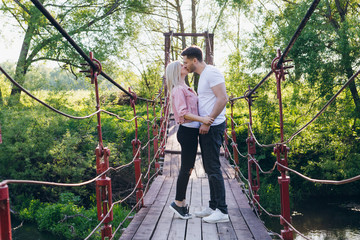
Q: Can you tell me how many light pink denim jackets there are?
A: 1